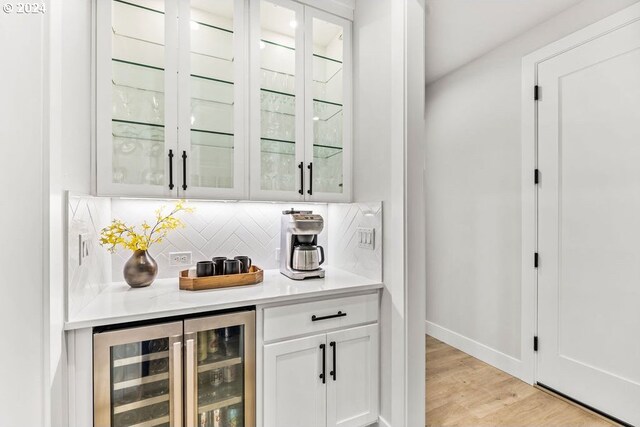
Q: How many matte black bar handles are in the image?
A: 7